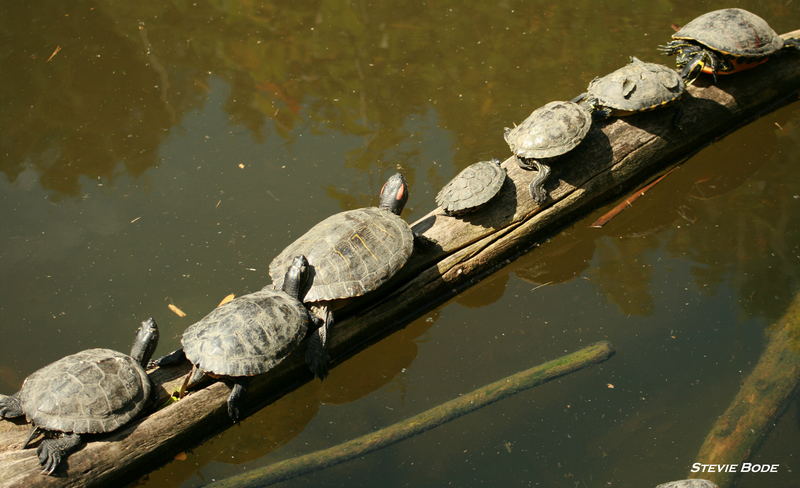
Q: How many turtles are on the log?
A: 7